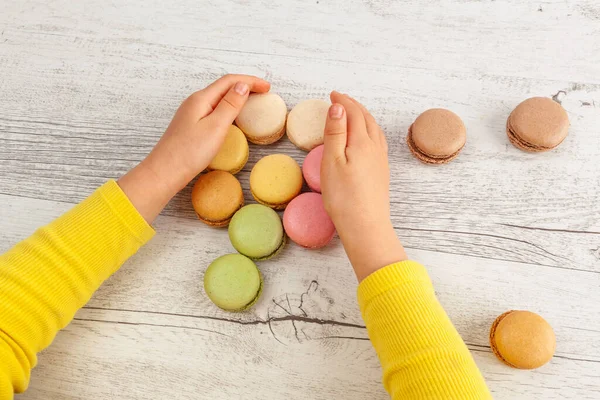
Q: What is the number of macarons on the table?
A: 12